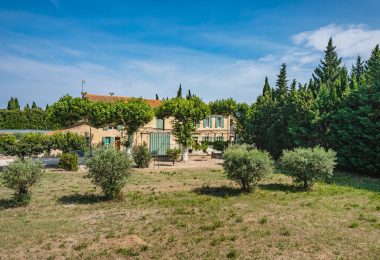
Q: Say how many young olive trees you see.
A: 4